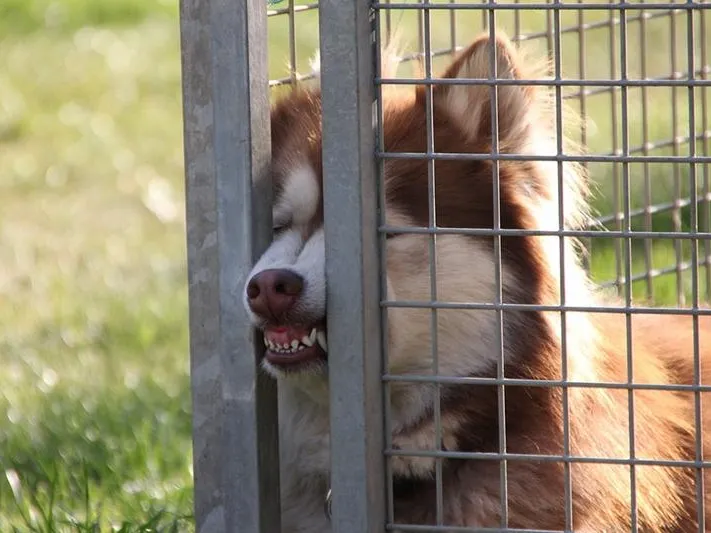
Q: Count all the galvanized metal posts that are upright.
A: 2